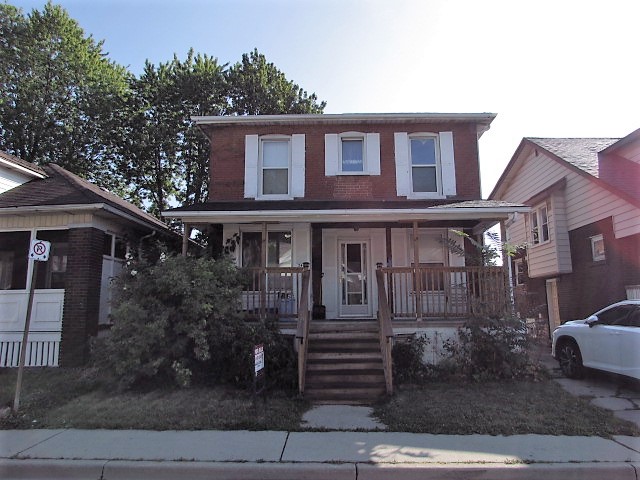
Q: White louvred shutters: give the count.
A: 6